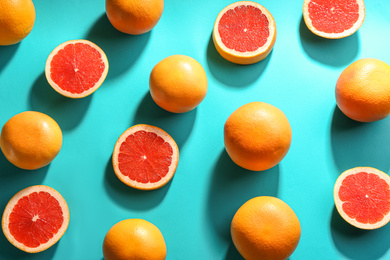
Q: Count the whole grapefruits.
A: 8